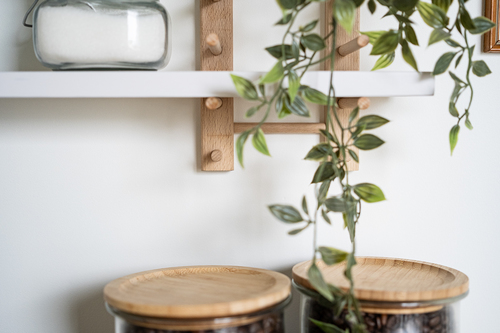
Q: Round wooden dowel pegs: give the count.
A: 5